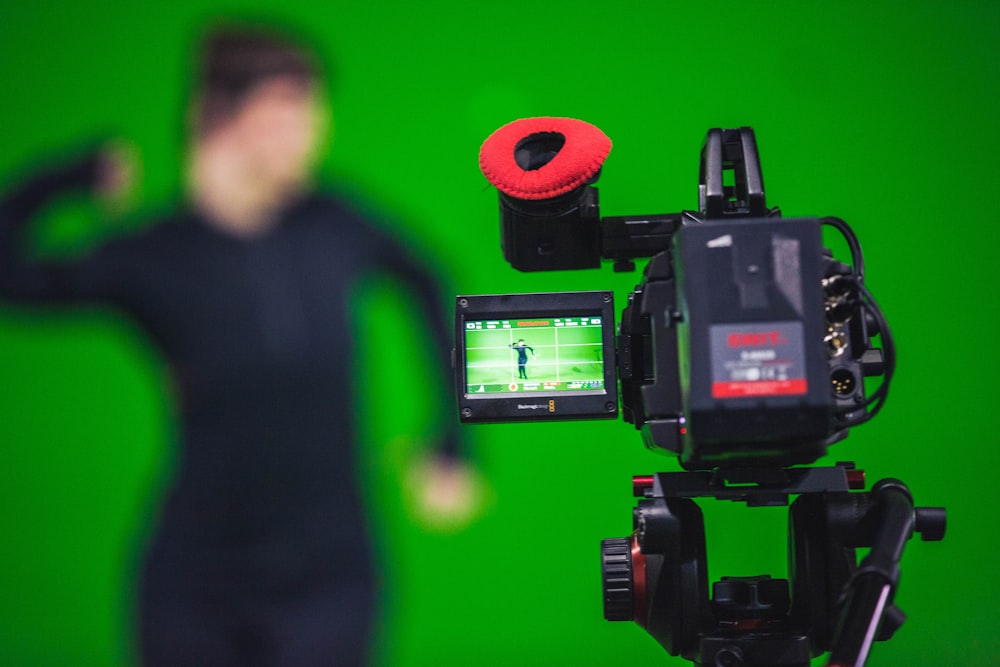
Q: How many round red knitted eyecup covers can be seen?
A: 1